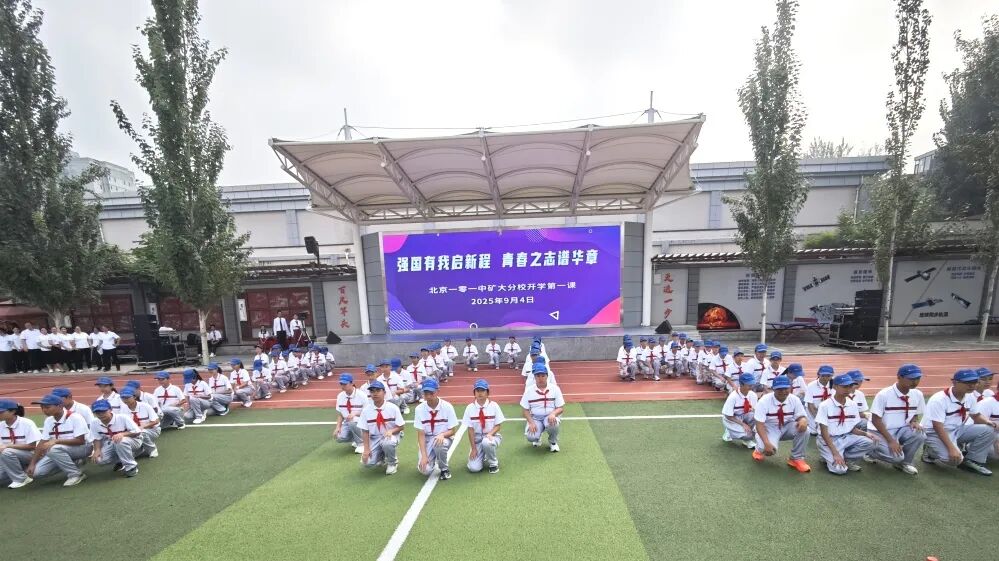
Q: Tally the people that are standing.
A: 11